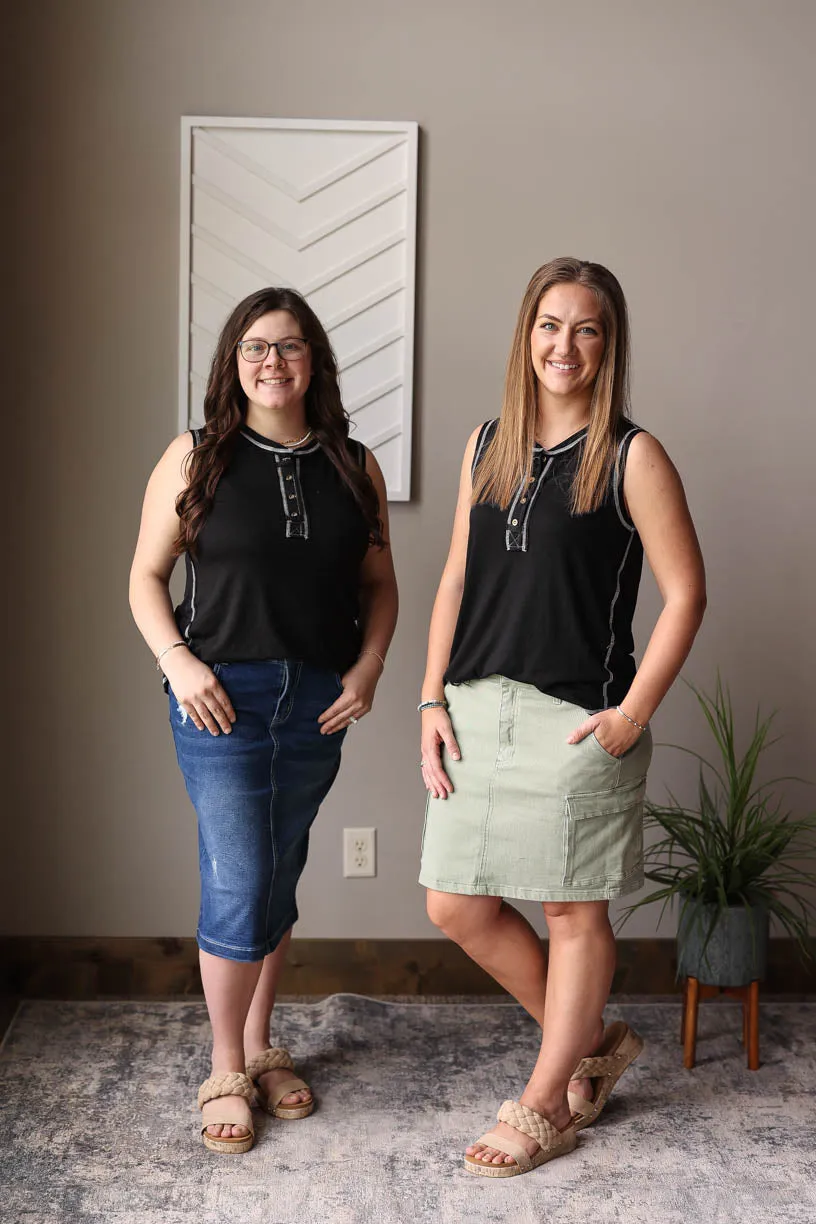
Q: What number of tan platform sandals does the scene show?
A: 4